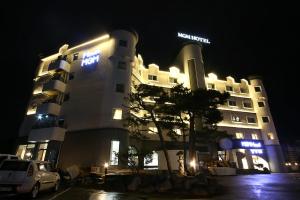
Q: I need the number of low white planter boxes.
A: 1